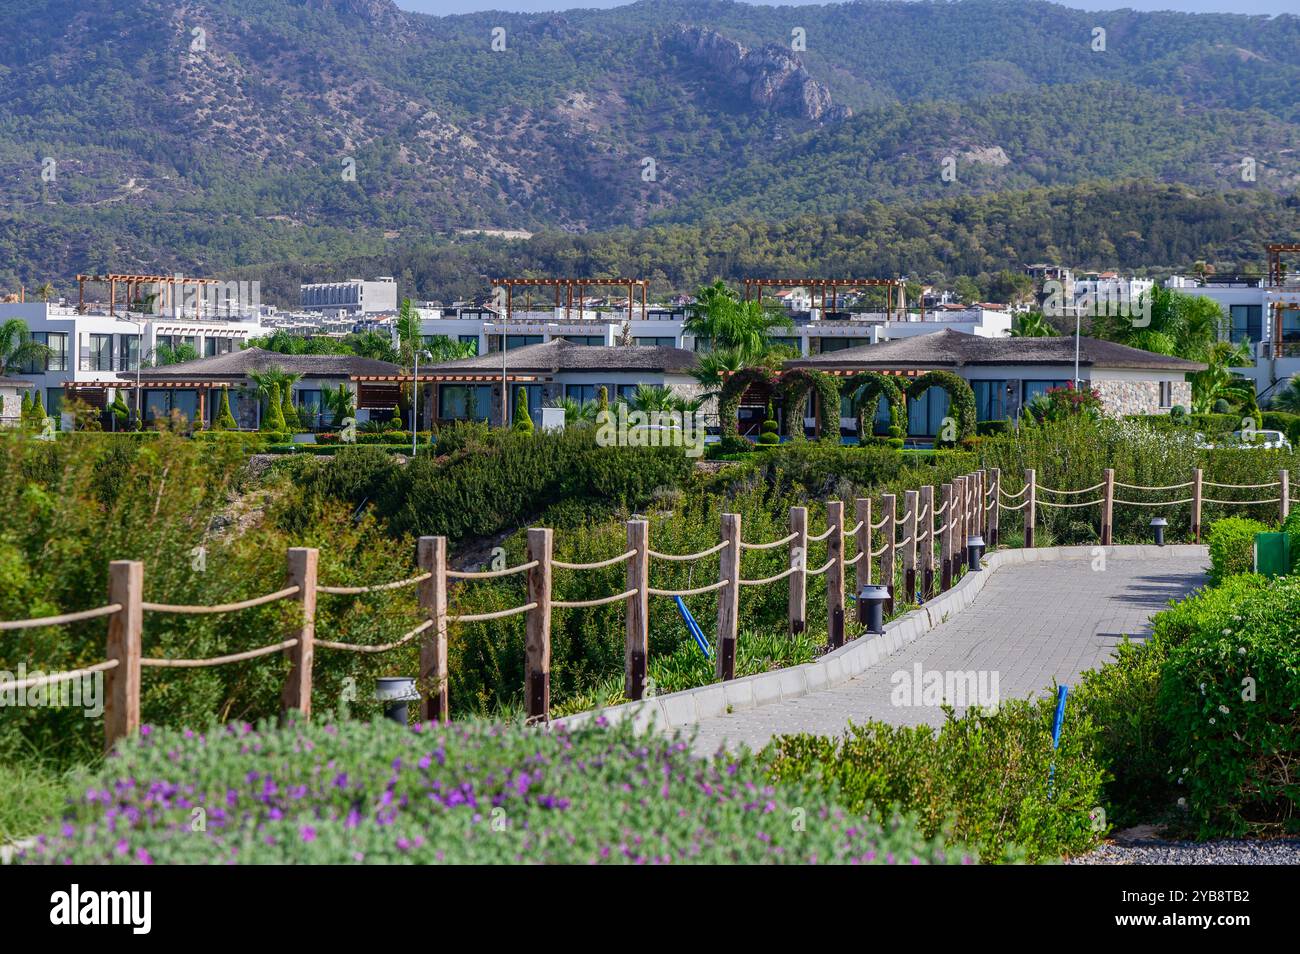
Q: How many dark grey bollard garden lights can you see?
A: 4